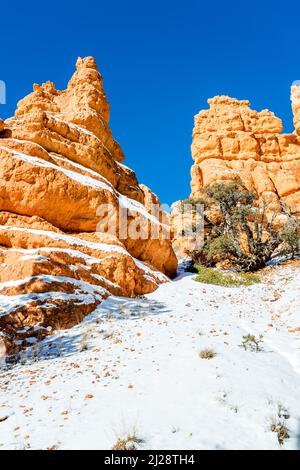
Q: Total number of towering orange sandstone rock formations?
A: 2